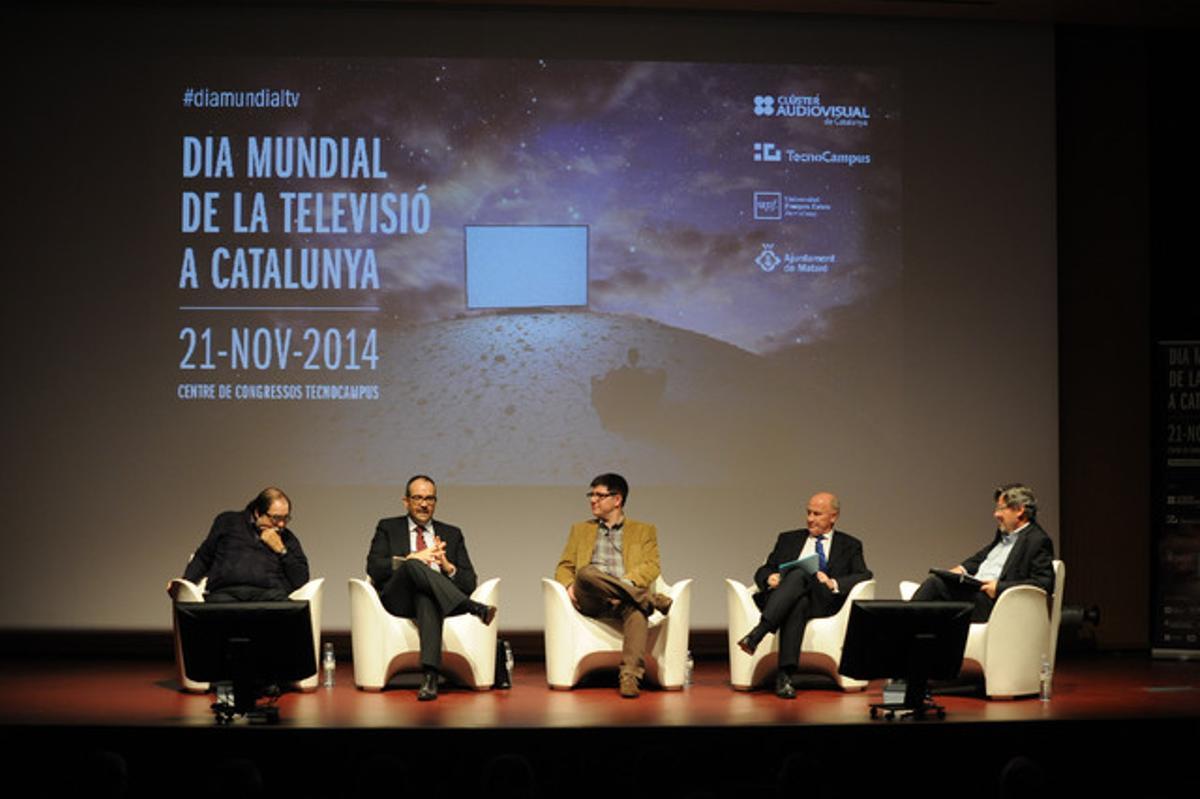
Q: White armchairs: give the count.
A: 5